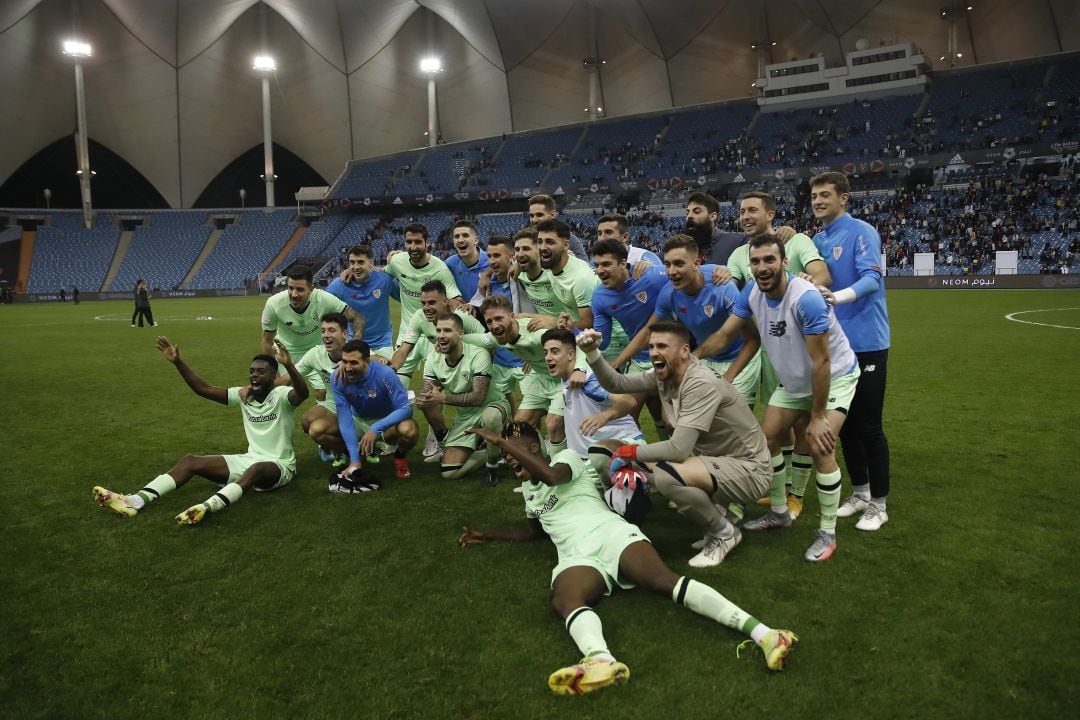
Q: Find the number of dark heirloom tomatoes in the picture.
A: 0